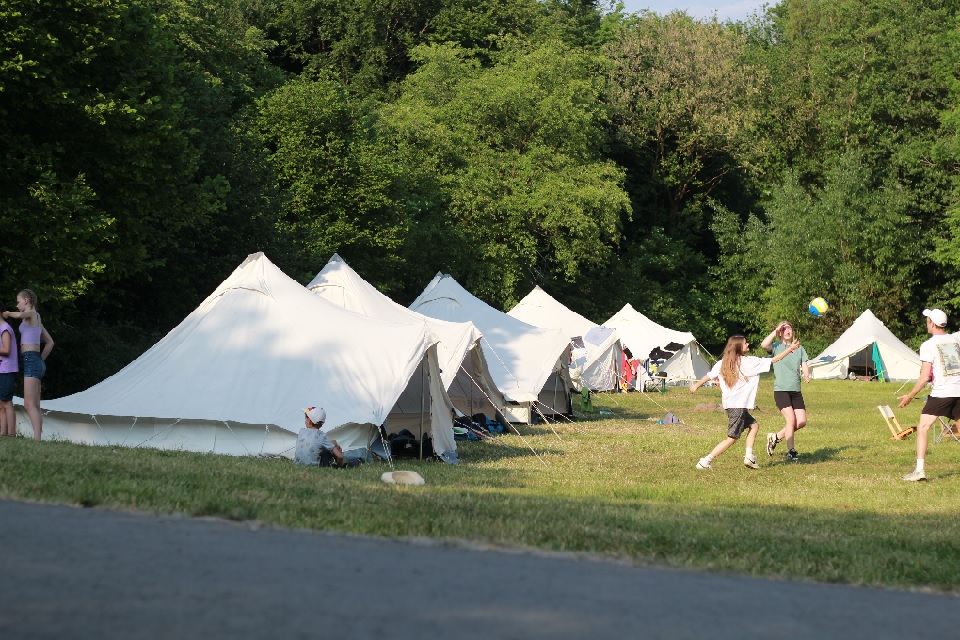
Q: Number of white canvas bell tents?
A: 6